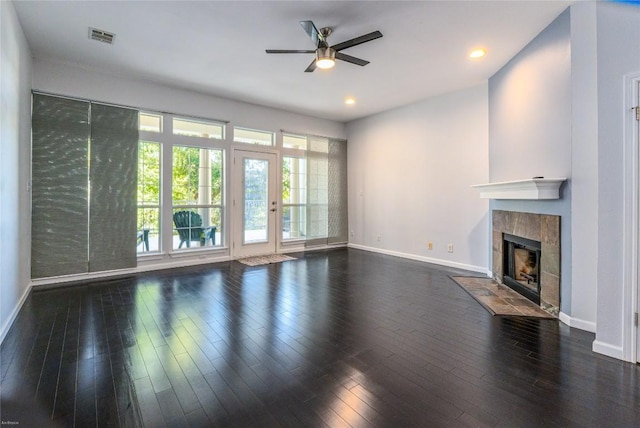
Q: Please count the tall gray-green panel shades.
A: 2